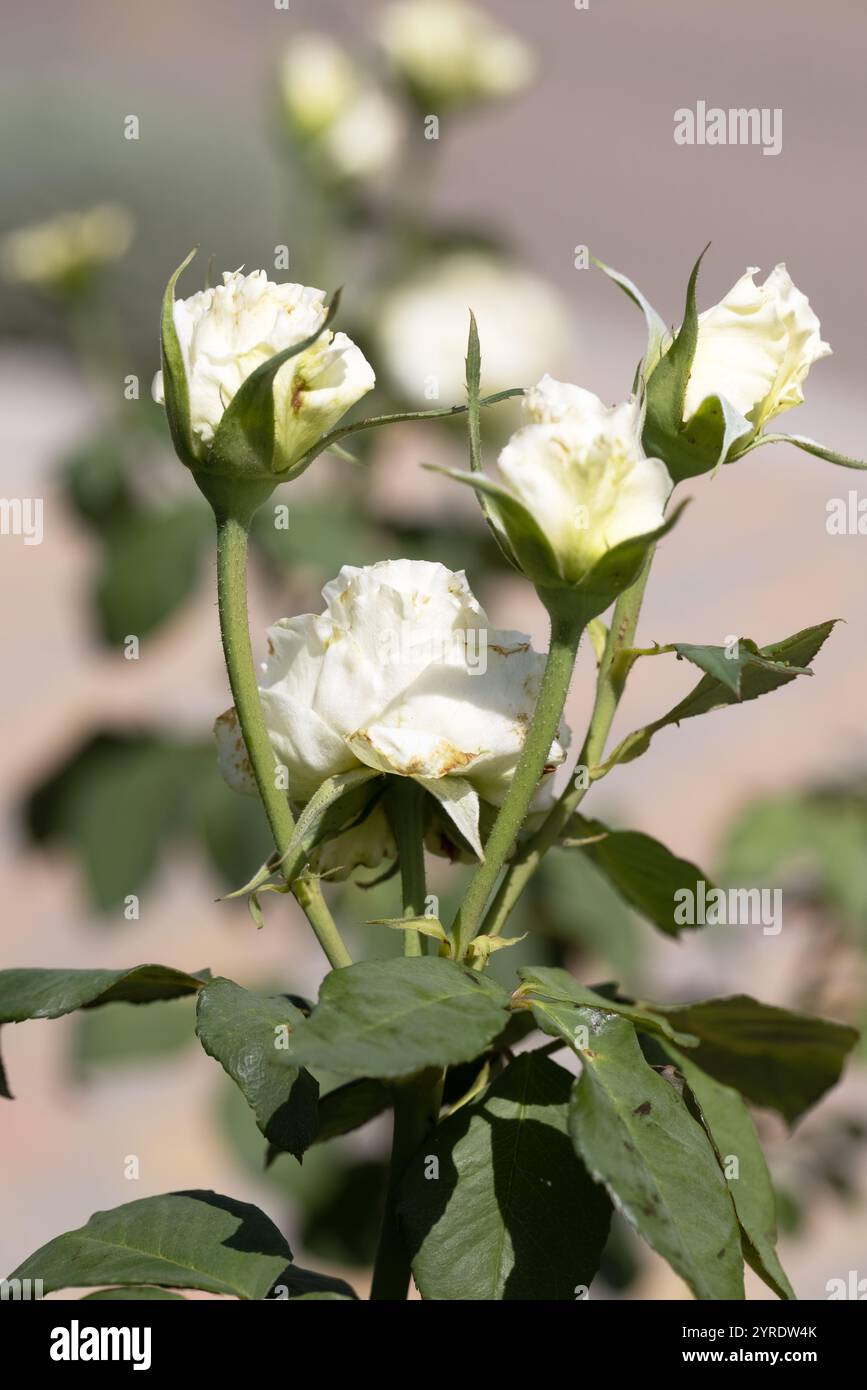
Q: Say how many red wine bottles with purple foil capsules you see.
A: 0